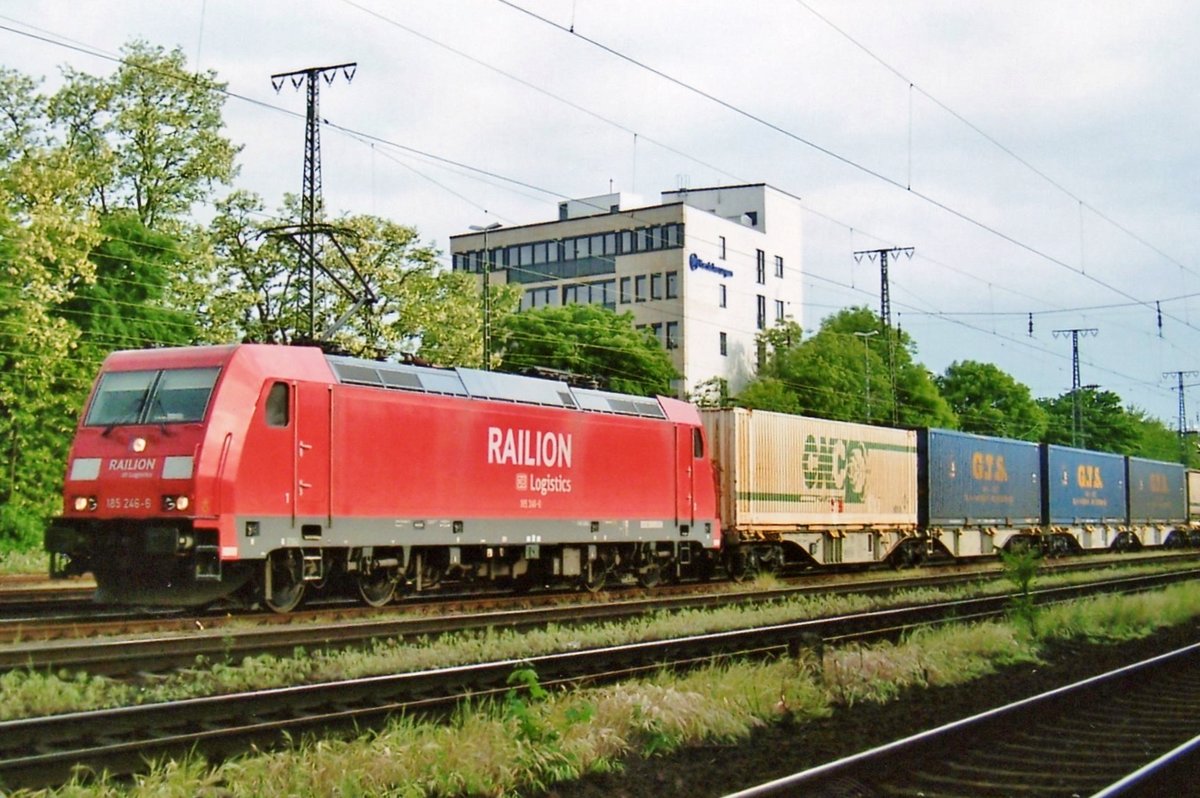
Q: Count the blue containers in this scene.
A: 3